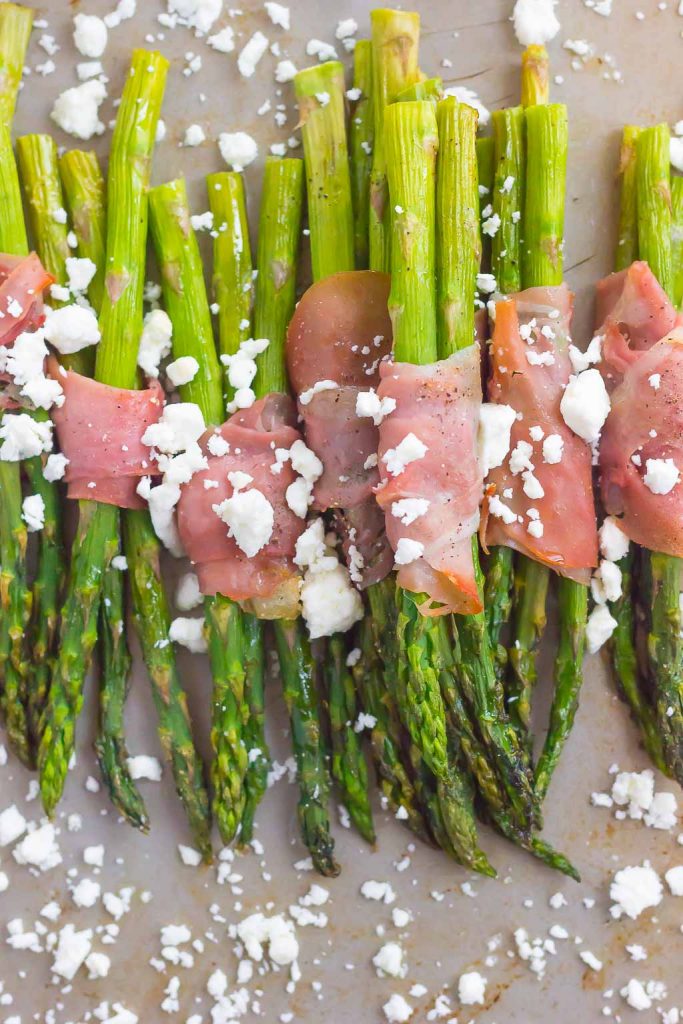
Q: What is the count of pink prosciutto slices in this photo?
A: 7